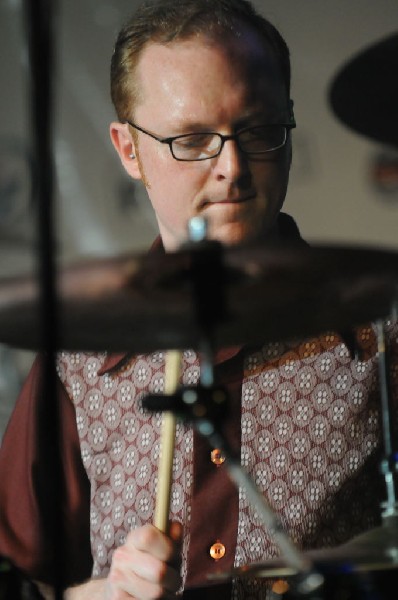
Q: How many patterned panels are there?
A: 2